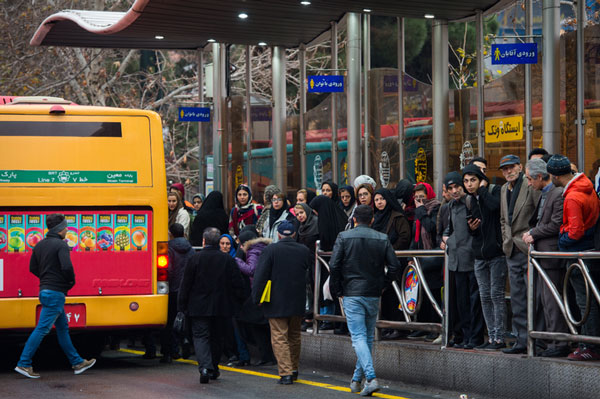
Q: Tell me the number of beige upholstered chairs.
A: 0